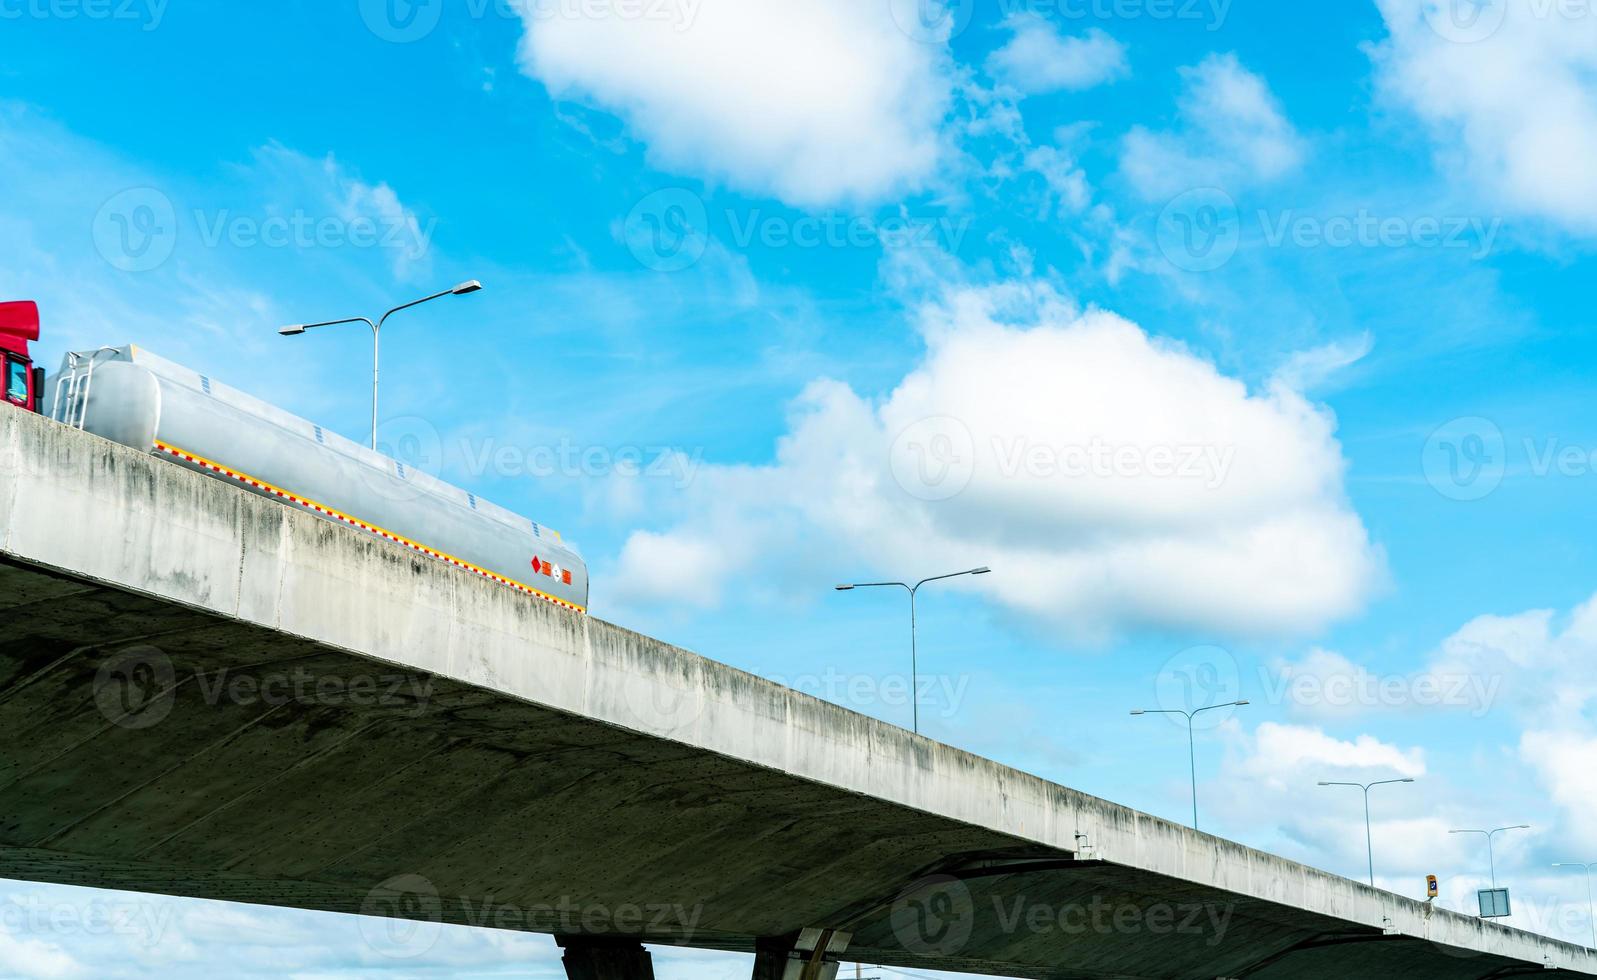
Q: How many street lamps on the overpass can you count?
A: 6